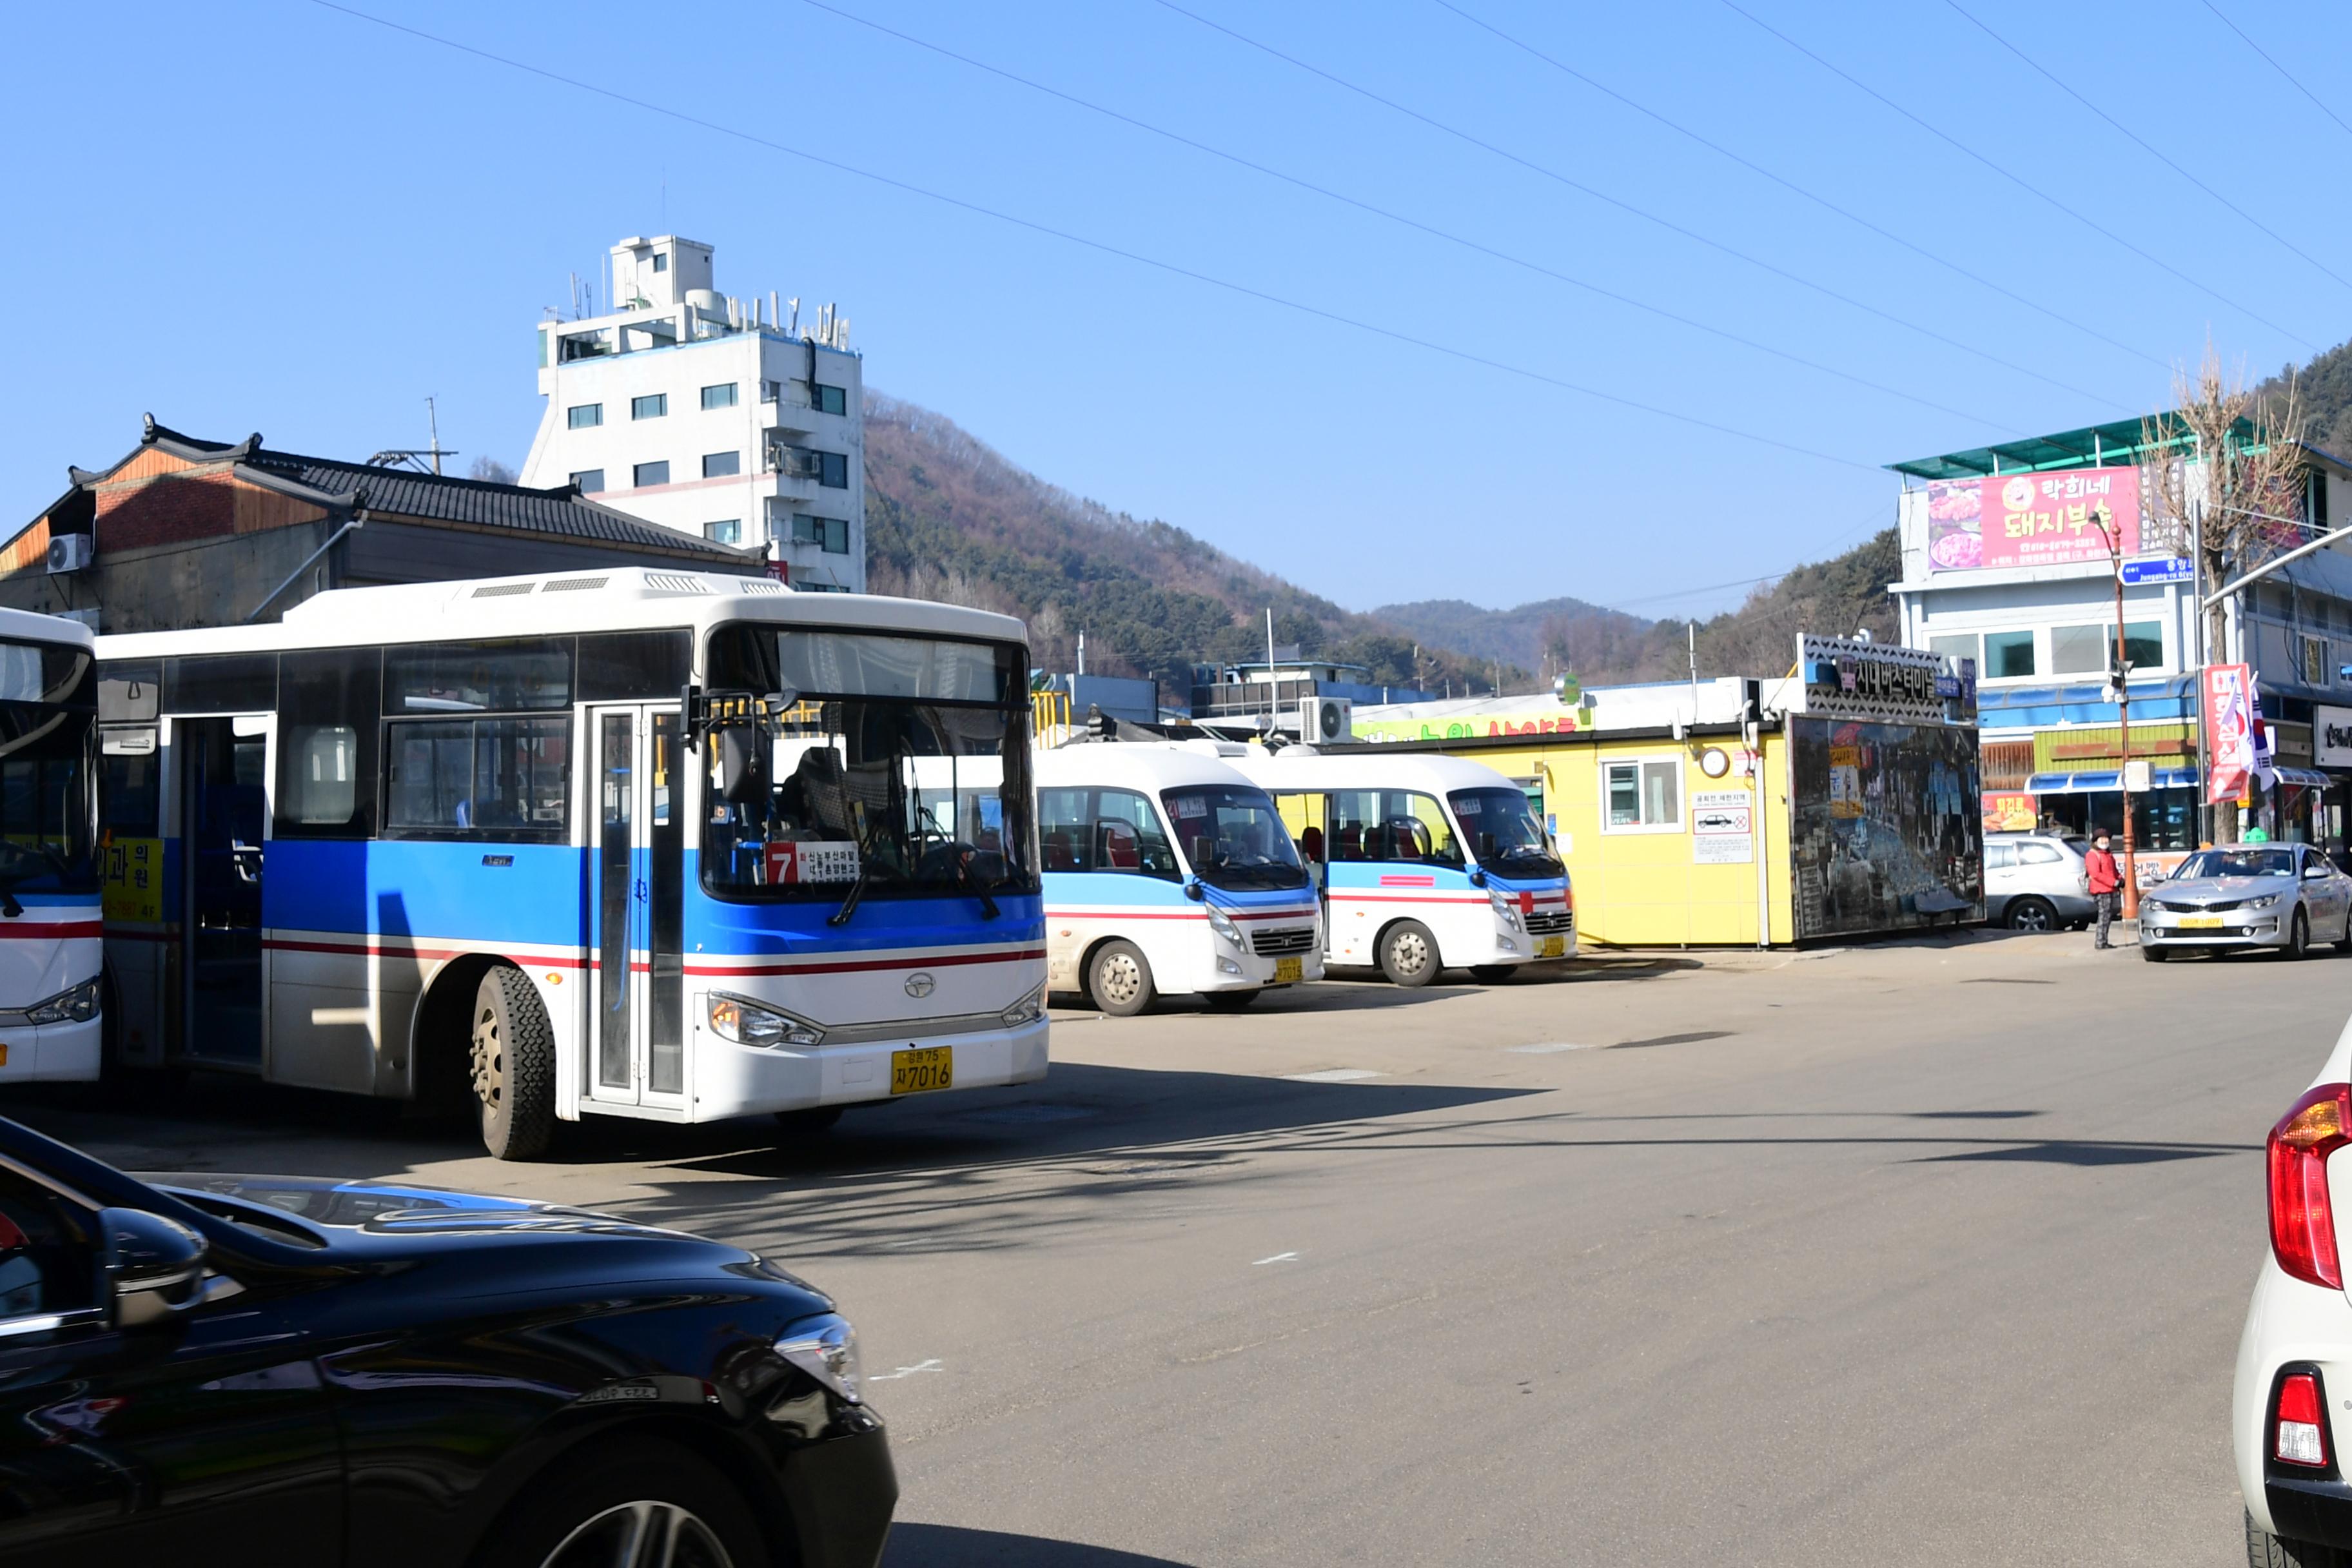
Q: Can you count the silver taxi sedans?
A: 1